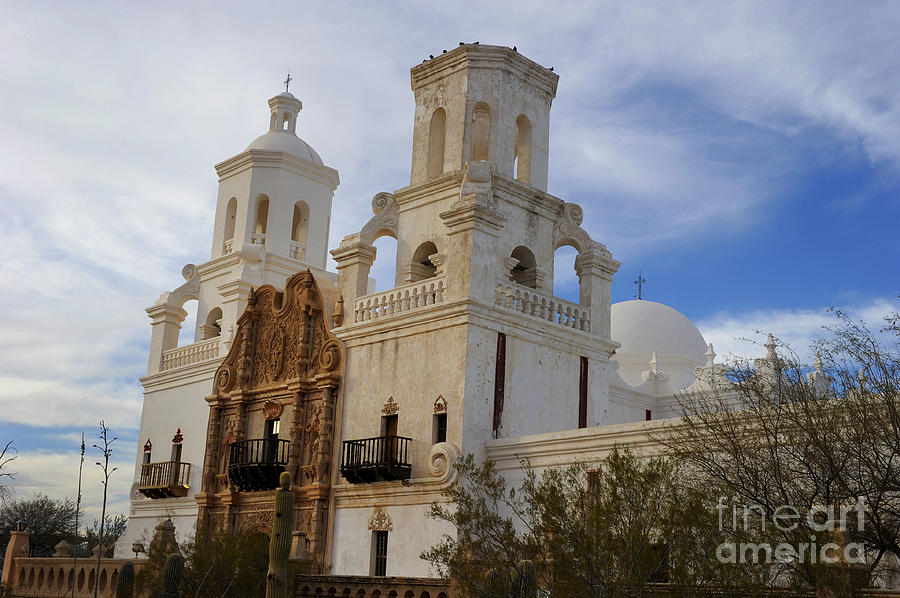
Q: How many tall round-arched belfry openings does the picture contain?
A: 6